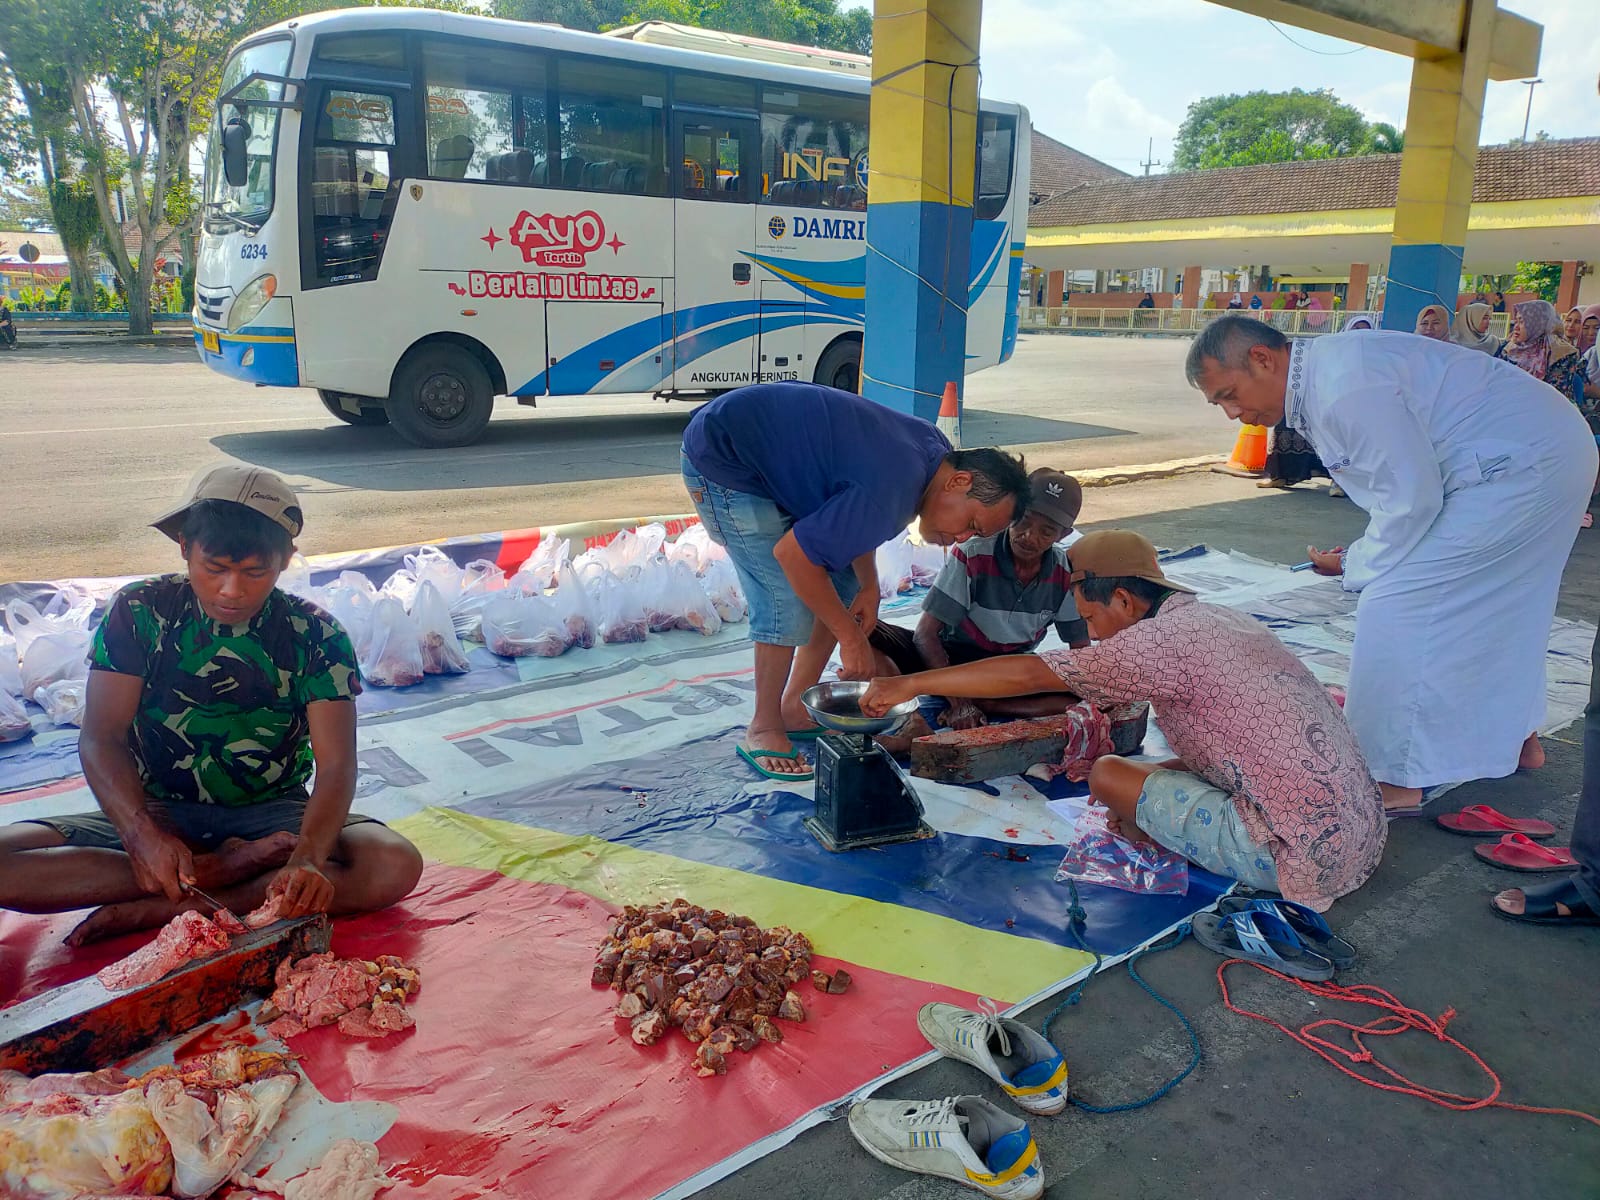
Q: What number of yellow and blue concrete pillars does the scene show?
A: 2